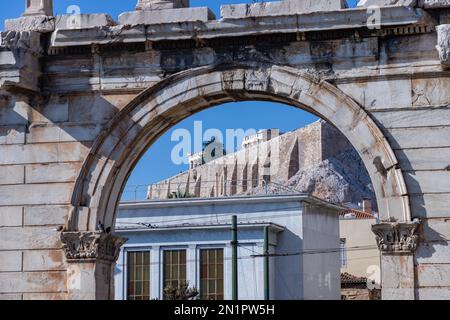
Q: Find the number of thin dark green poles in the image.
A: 2